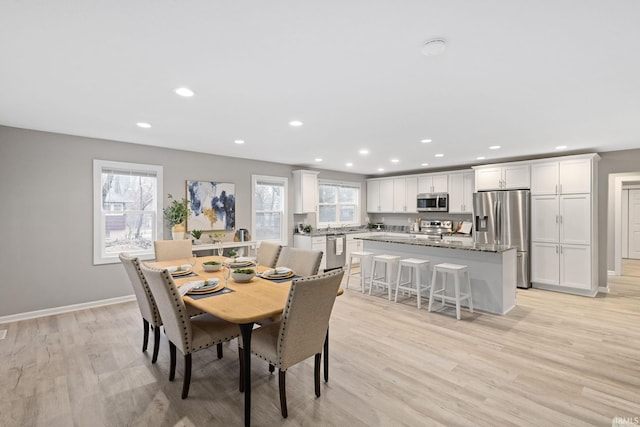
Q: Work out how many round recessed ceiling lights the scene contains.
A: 15